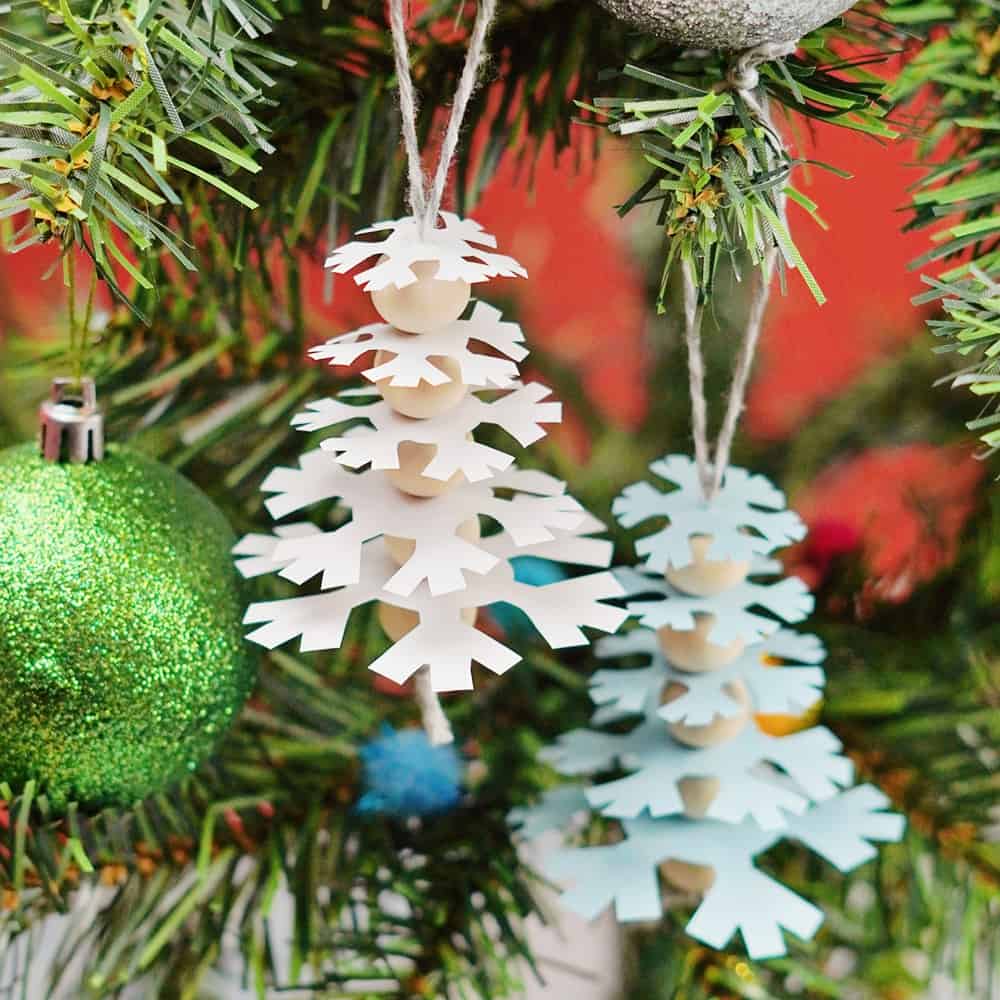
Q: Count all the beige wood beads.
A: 10